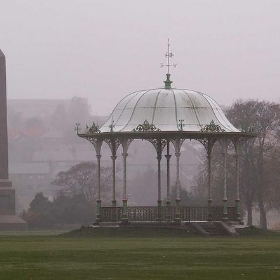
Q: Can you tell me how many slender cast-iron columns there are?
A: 9